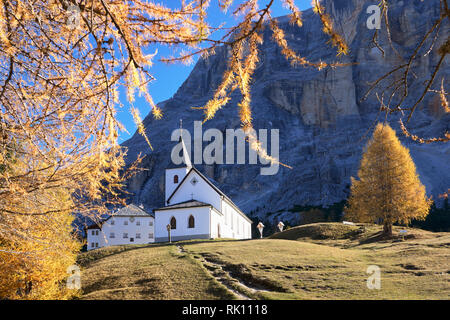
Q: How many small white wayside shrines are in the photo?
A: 2